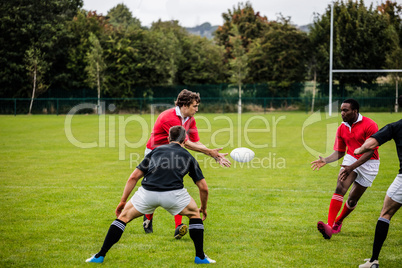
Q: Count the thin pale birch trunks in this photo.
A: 5